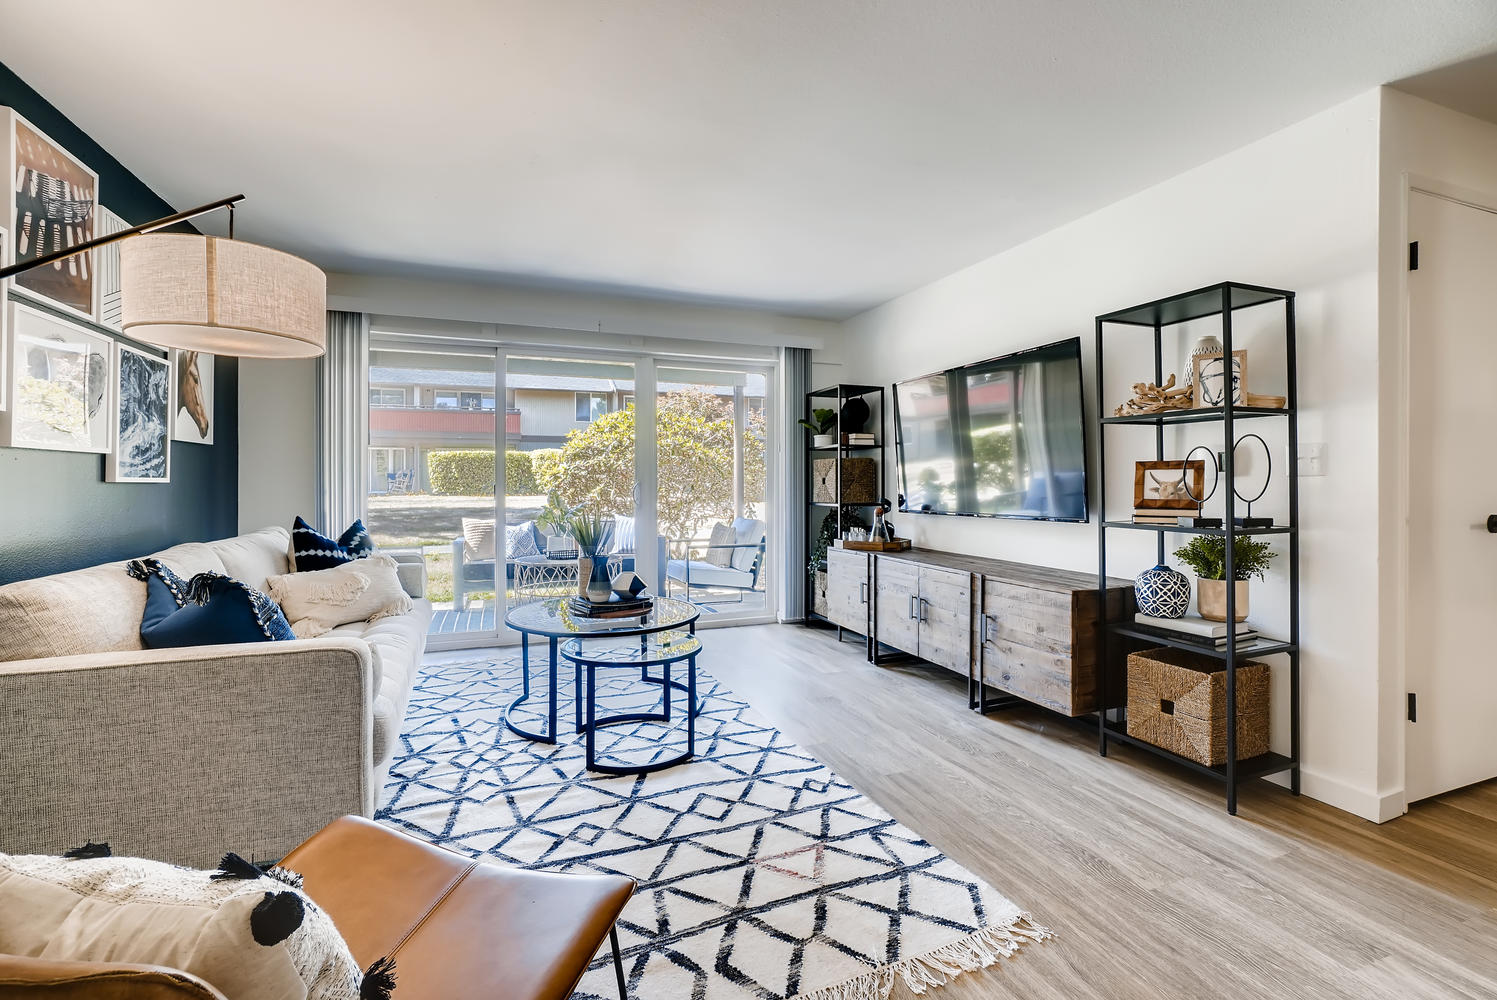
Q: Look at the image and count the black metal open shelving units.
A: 2